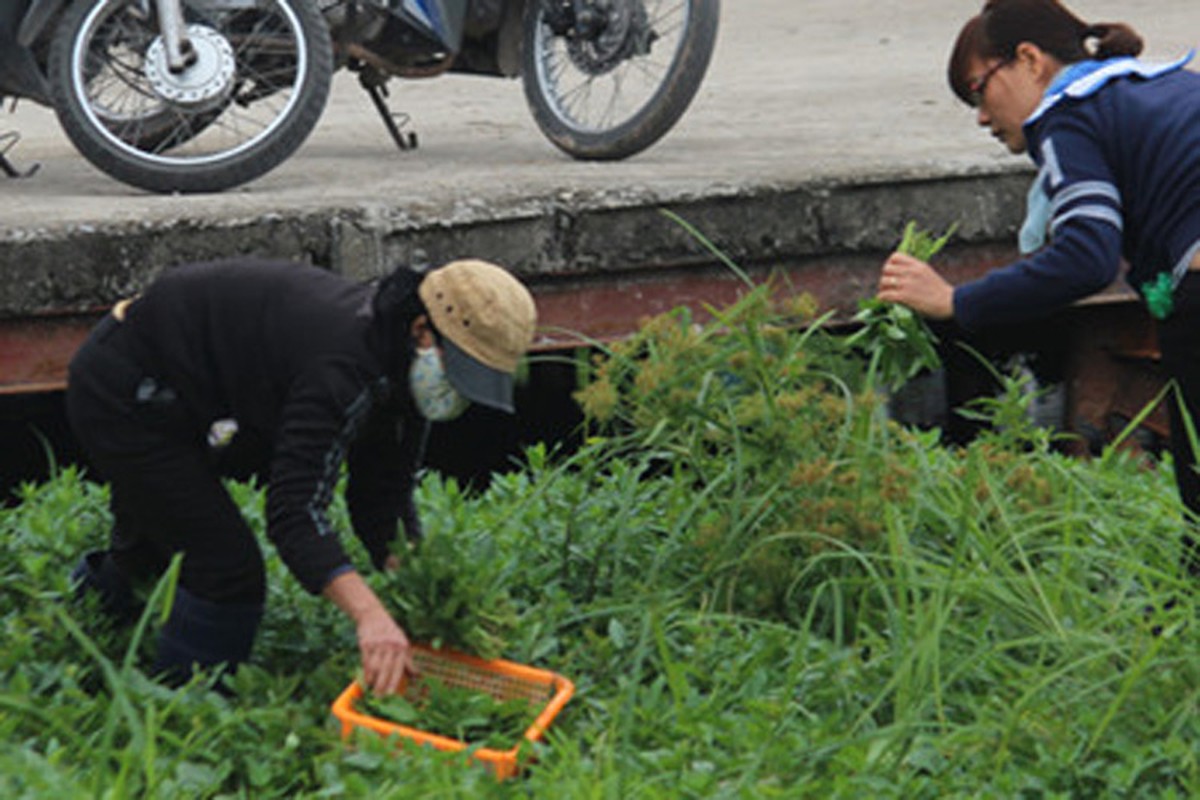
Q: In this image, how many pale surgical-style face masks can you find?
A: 1